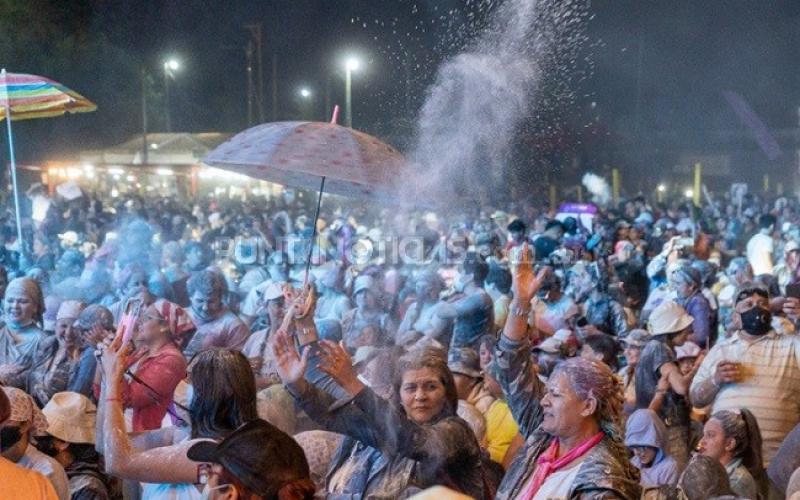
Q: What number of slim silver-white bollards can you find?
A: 0